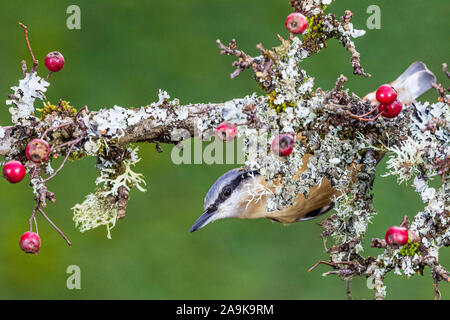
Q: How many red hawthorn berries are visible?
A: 10